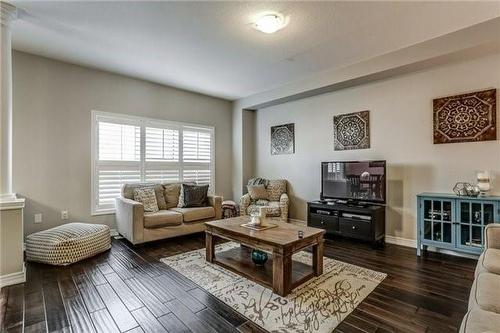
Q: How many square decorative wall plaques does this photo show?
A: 3